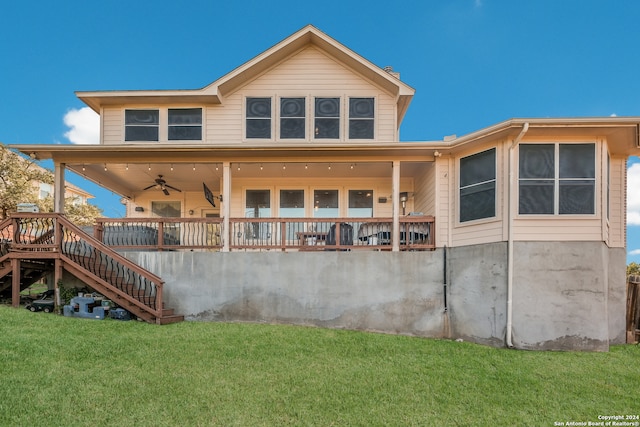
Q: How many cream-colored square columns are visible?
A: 3